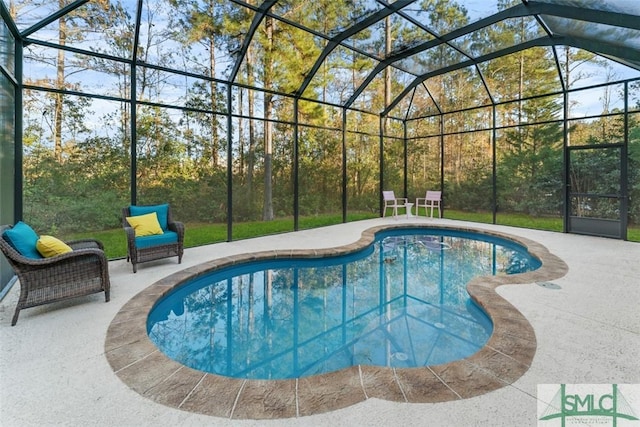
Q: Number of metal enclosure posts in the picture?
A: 11